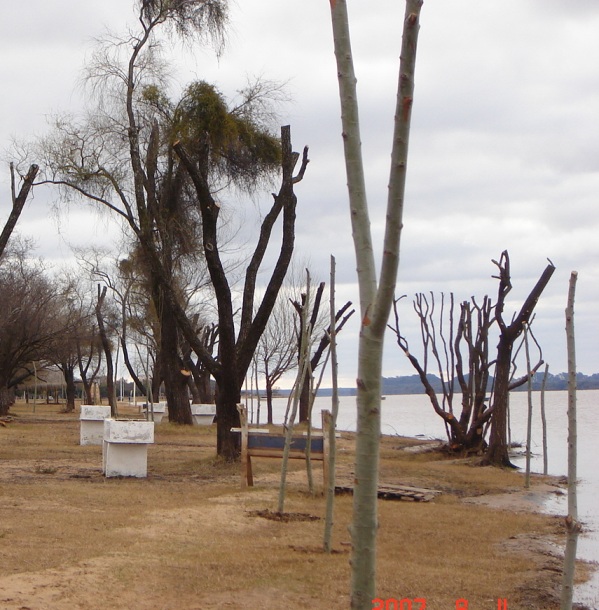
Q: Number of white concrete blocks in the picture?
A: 4